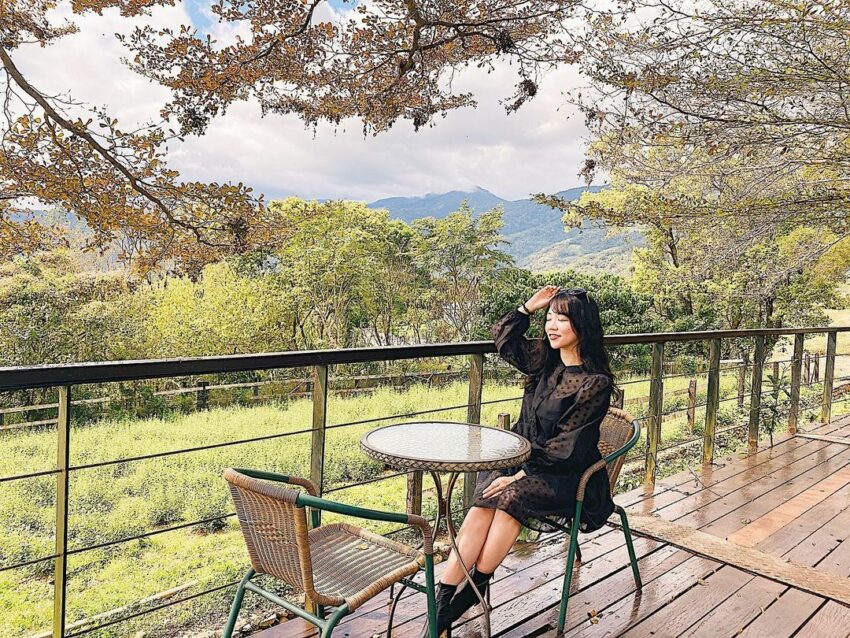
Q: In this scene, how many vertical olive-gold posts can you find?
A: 8